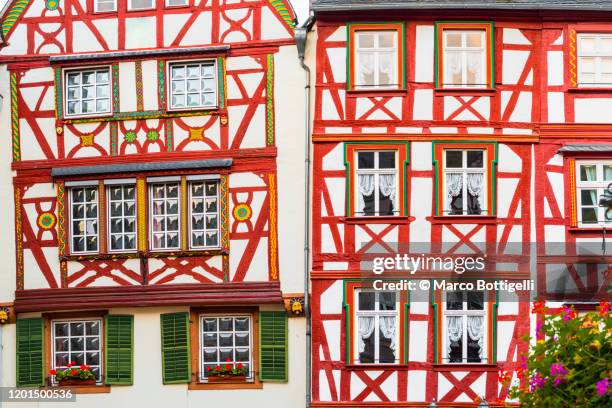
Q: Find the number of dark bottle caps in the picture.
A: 0